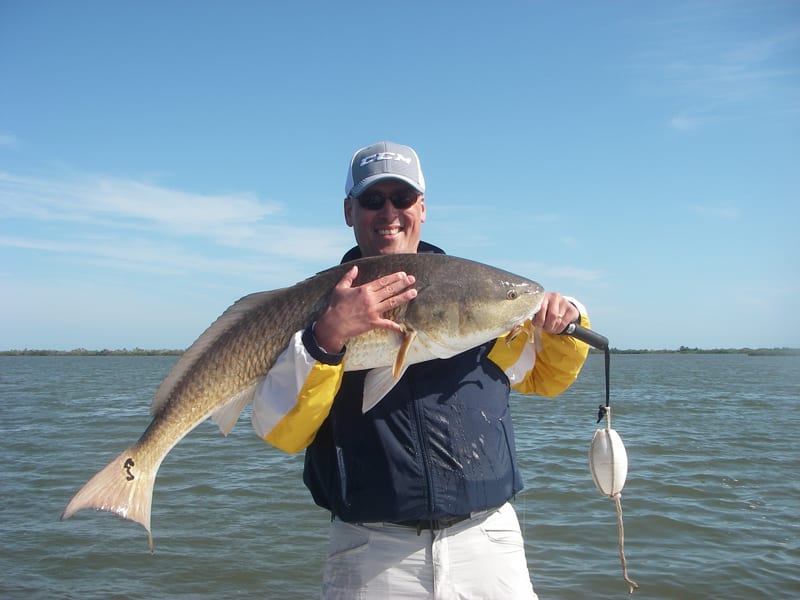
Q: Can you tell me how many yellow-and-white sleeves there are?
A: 2